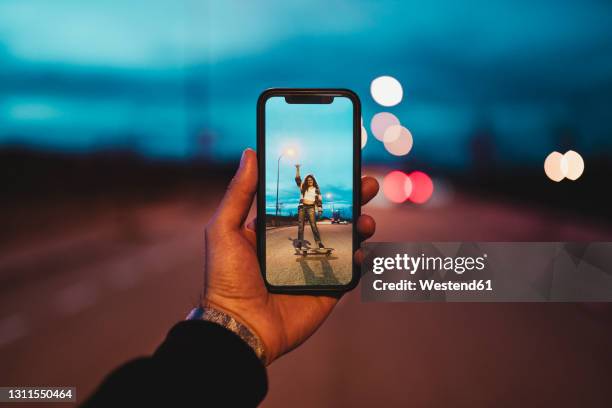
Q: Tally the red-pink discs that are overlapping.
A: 2